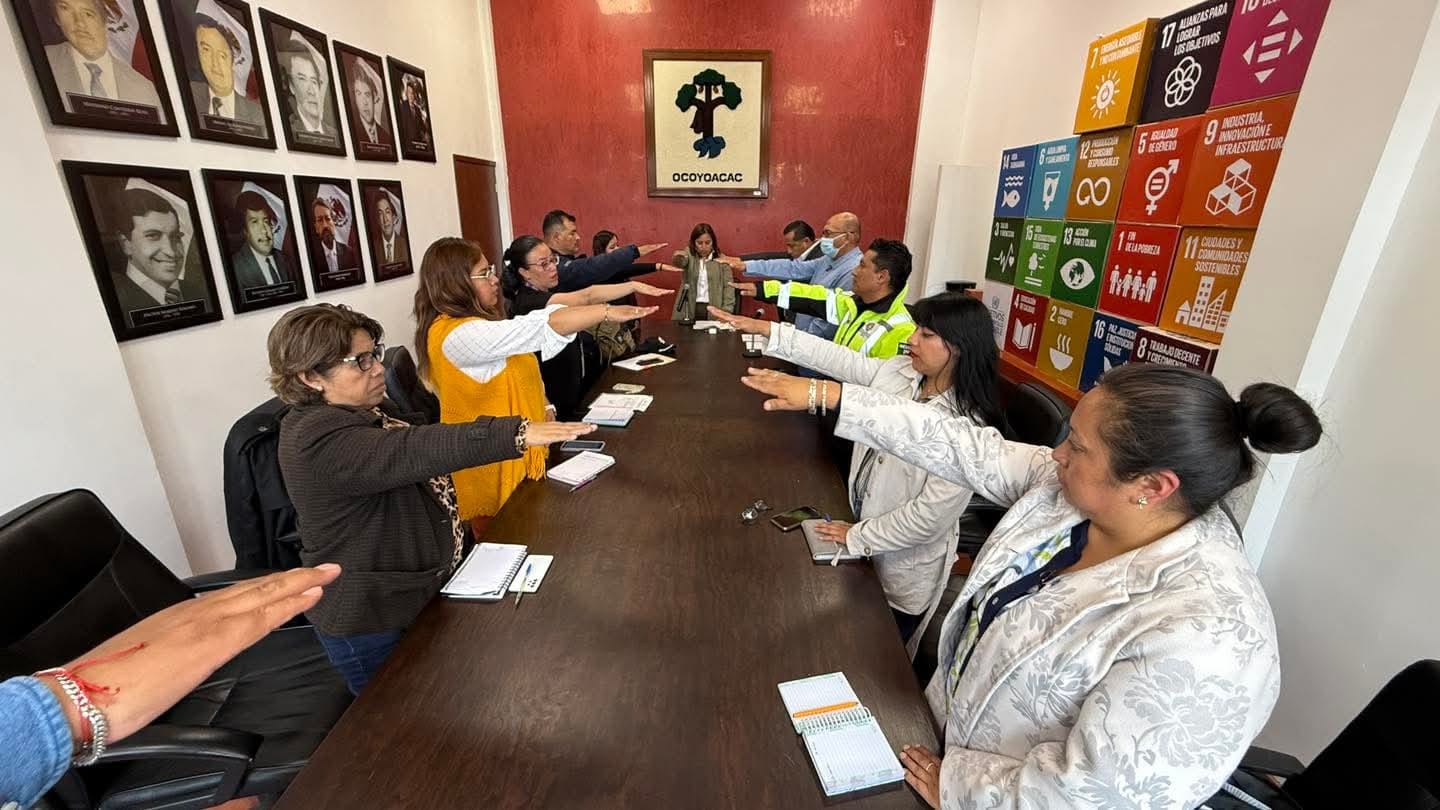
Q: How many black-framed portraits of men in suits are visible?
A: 9